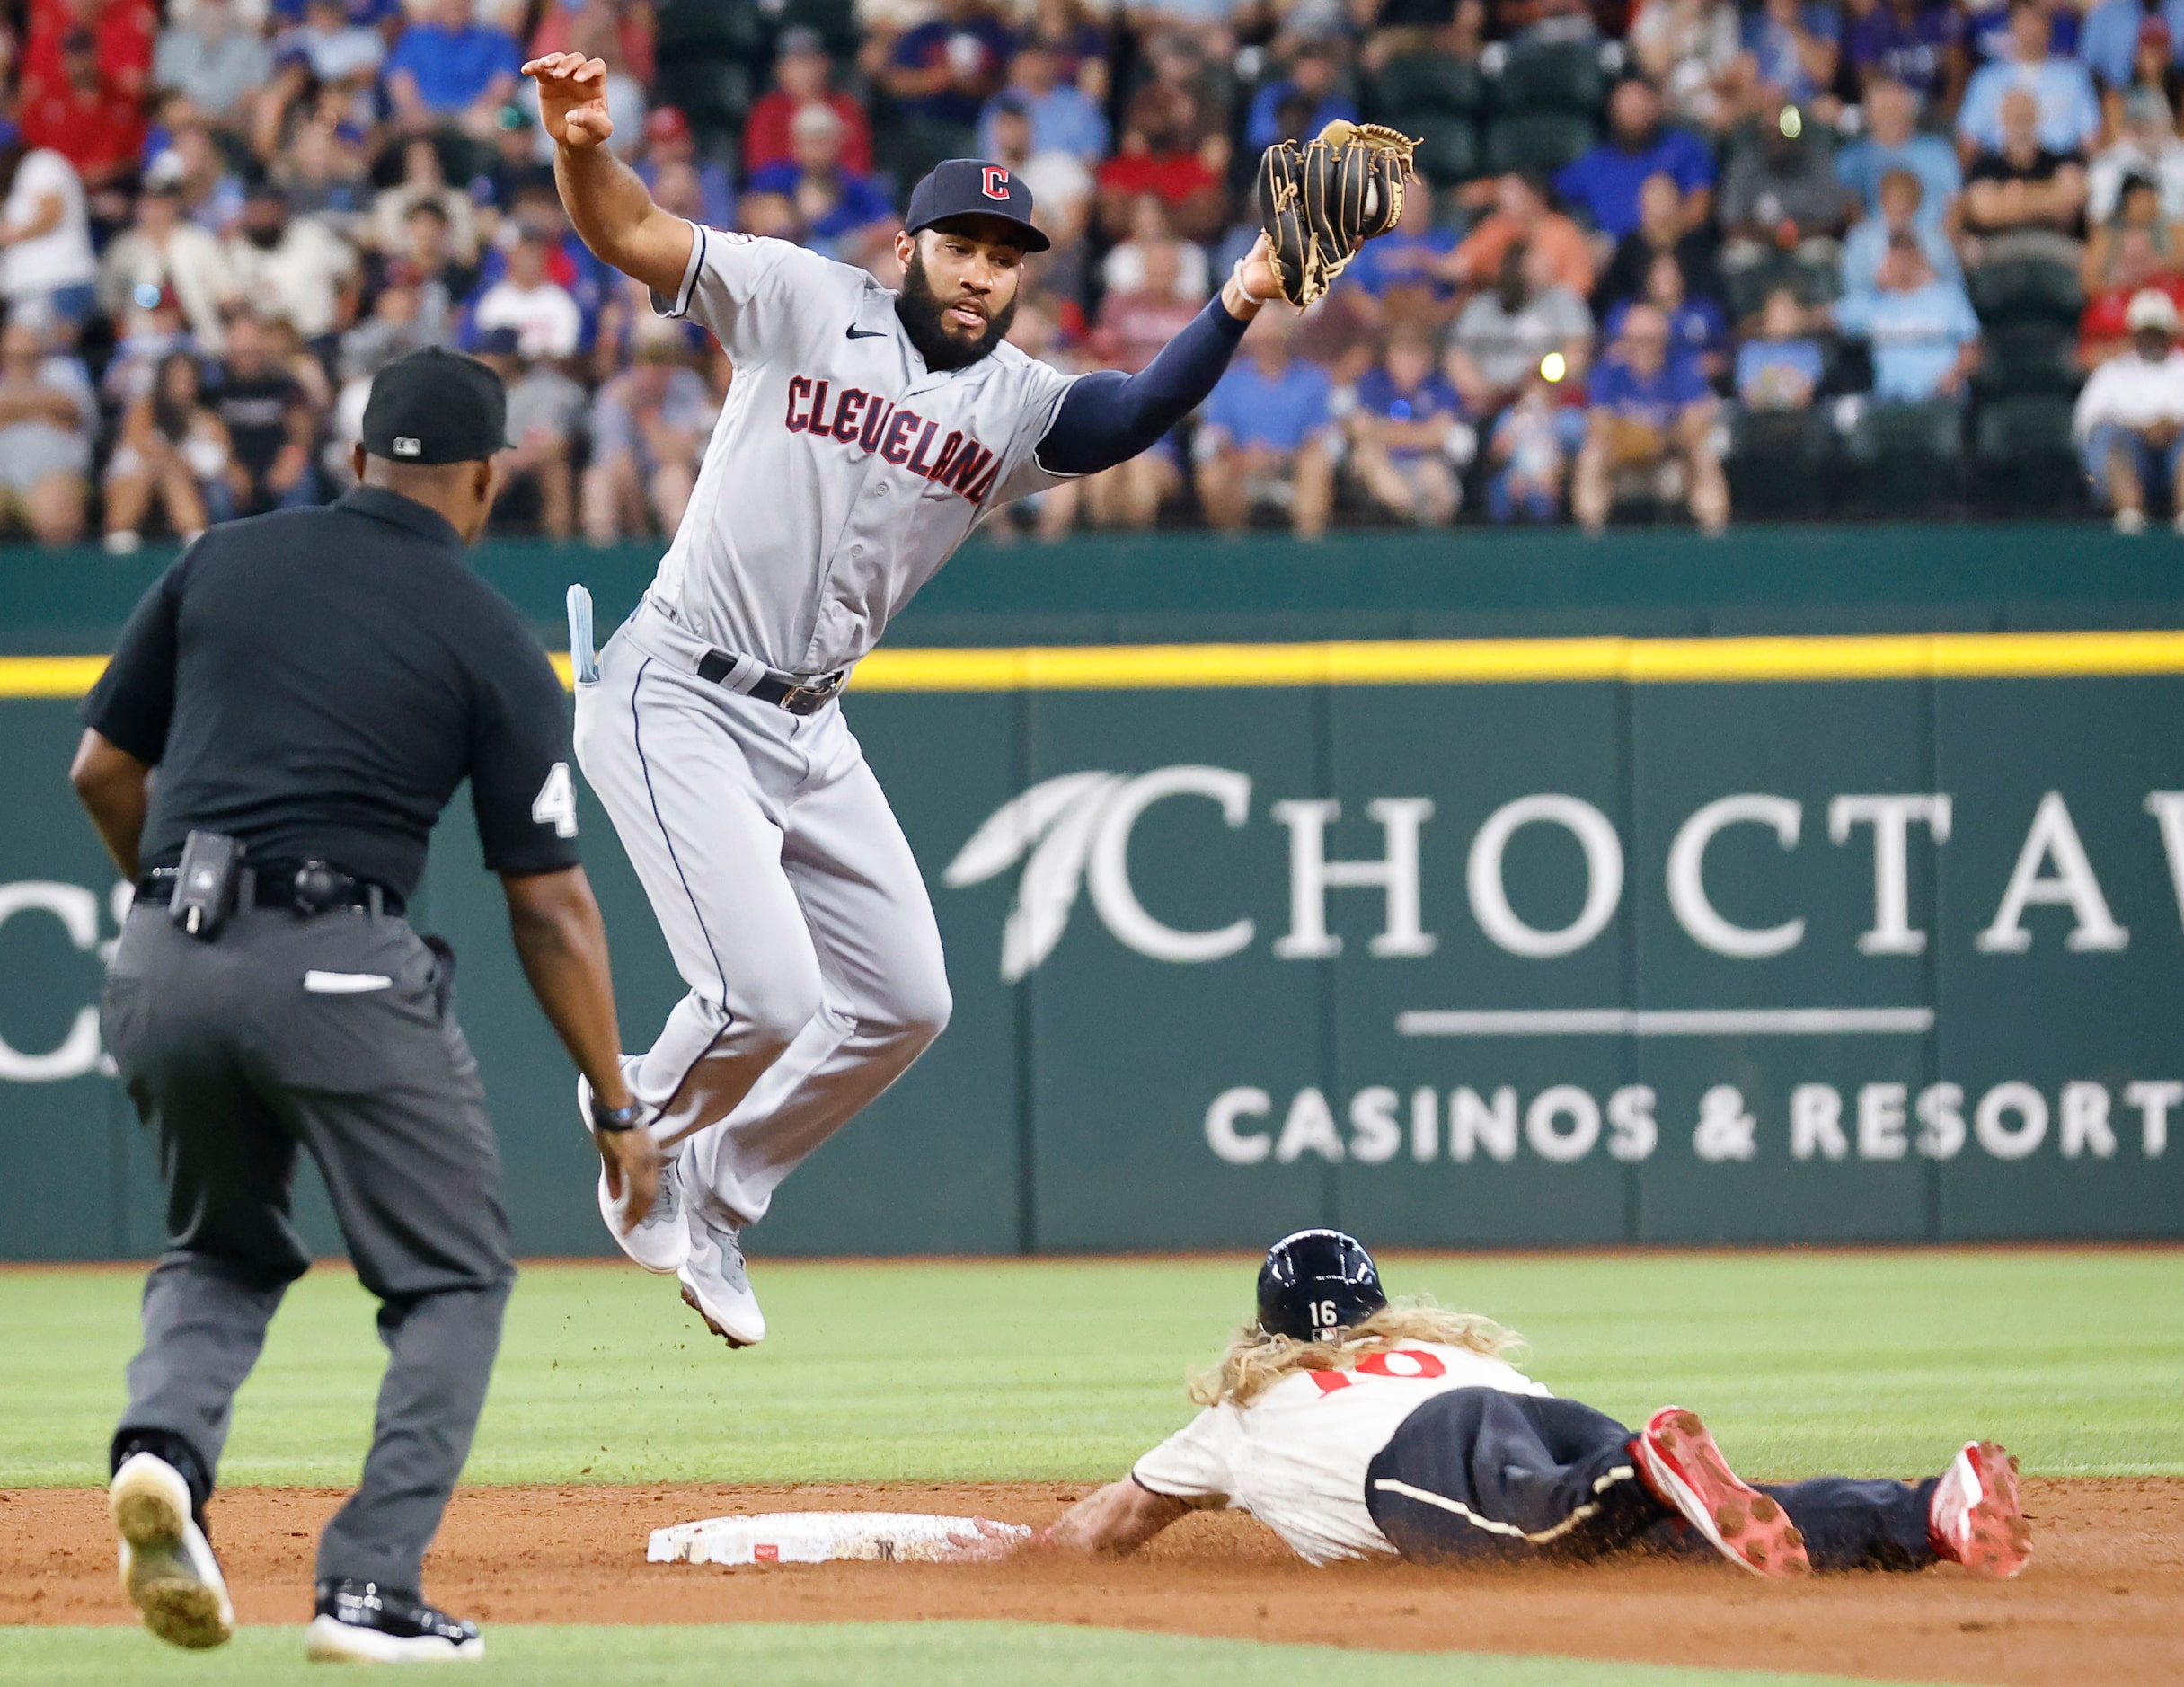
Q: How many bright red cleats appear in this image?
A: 2